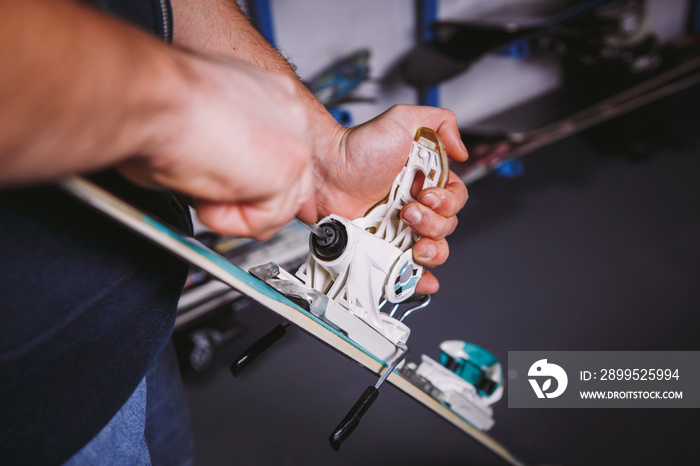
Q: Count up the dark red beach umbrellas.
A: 0